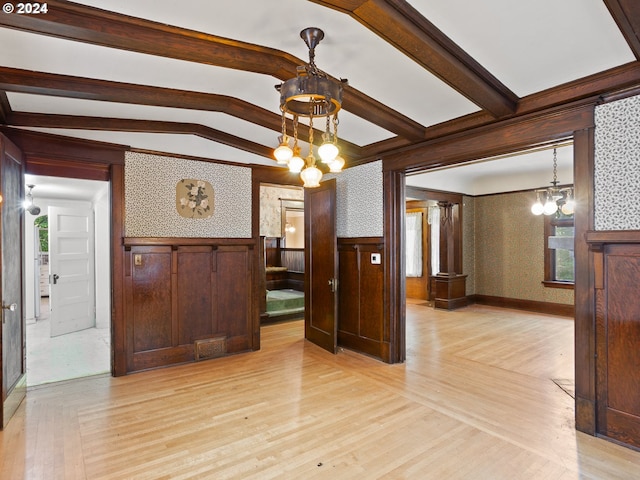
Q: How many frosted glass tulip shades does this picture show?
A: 5